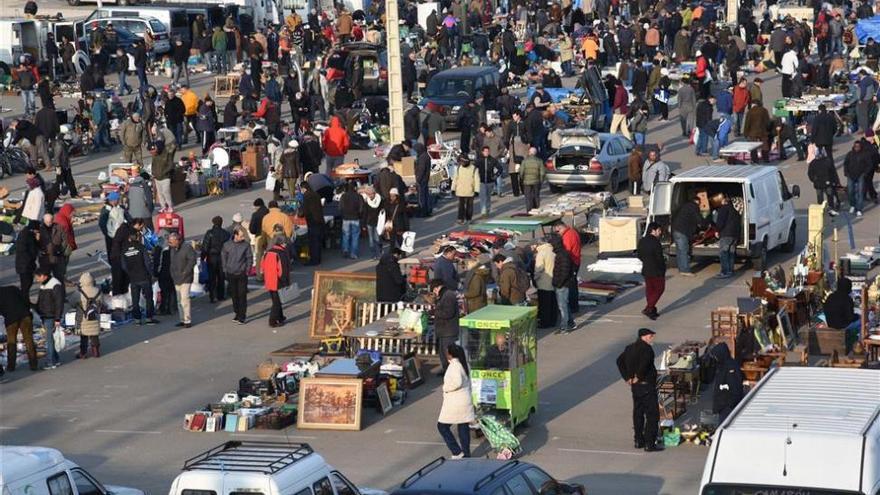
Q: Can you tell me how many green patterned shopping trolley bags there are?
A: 1